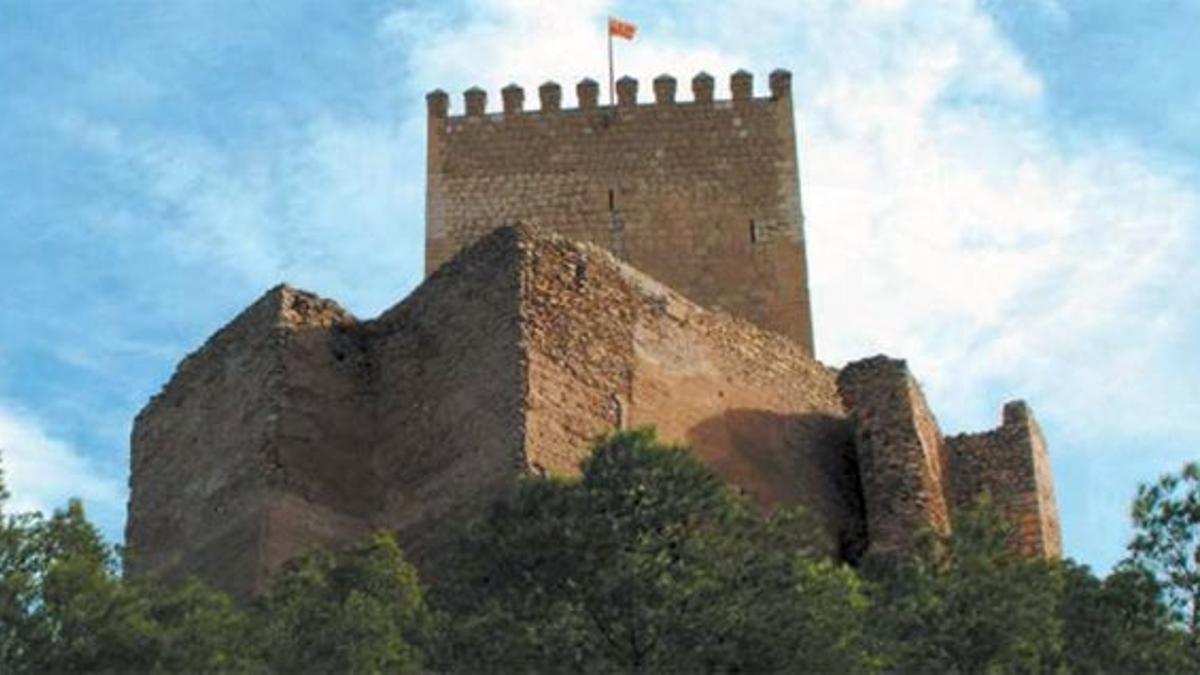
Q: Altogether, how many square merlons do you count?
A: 10